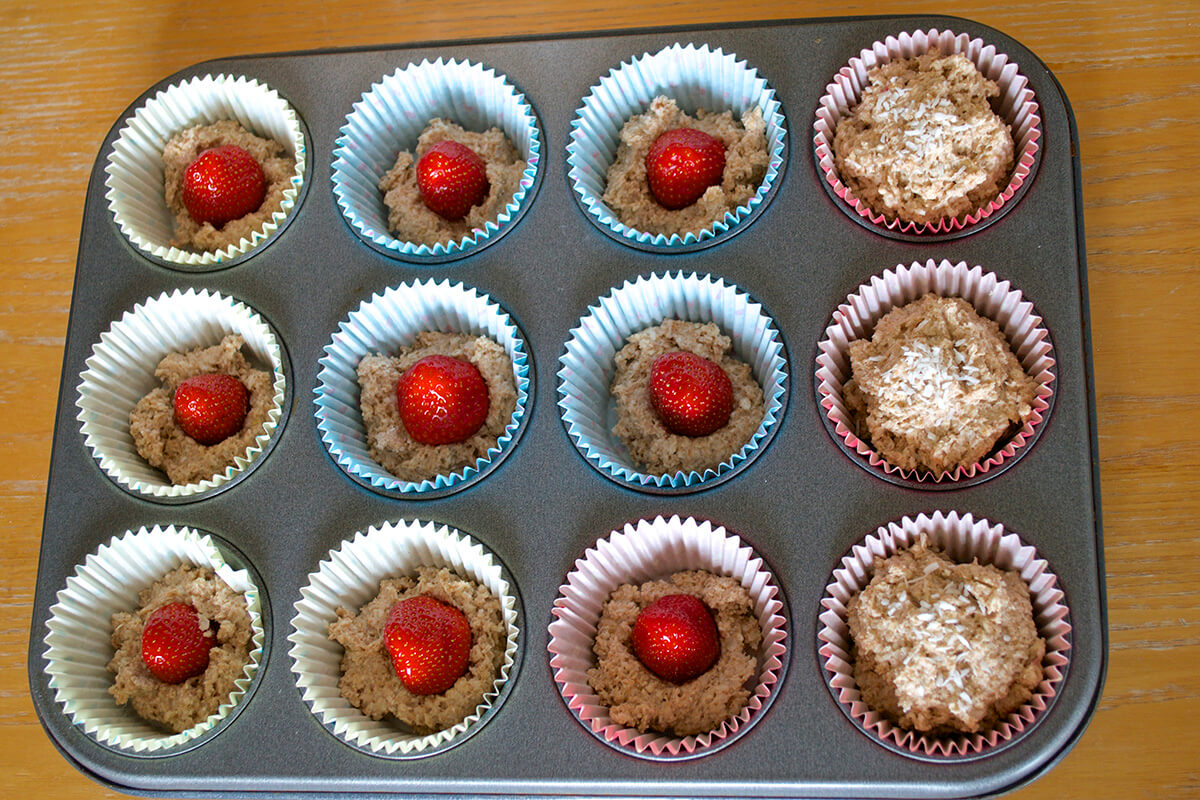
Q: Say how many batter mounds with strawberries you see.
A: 9